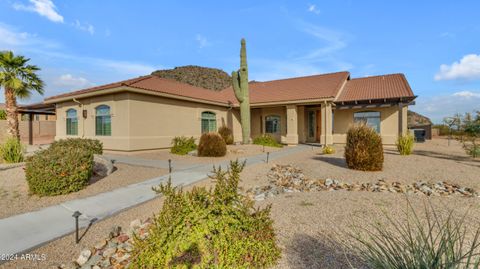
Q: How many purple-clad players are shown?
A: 0